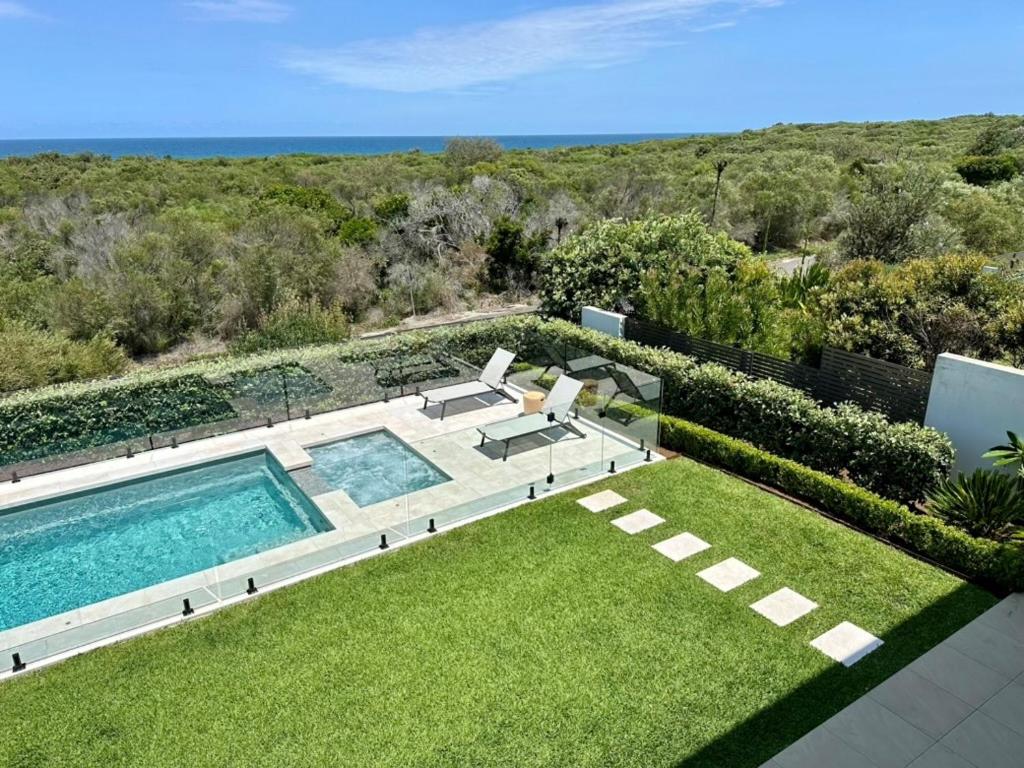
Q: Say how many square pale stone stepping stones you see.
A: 6